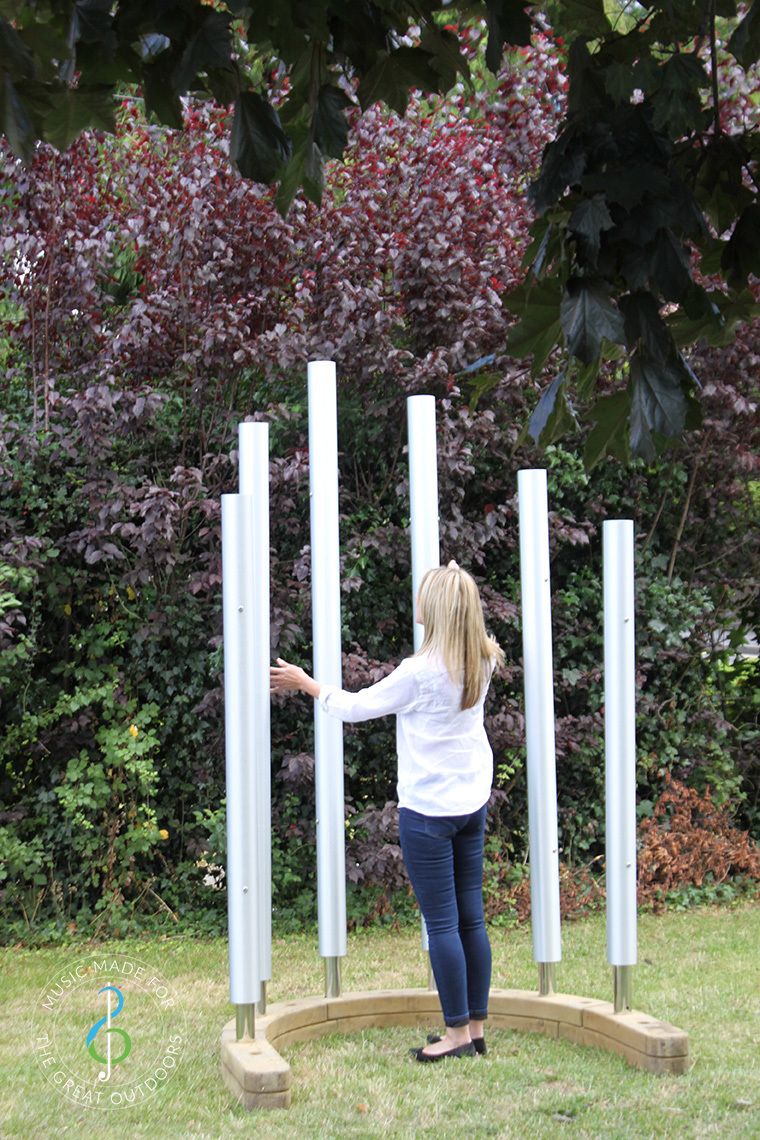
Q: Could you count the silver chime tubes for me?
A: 6